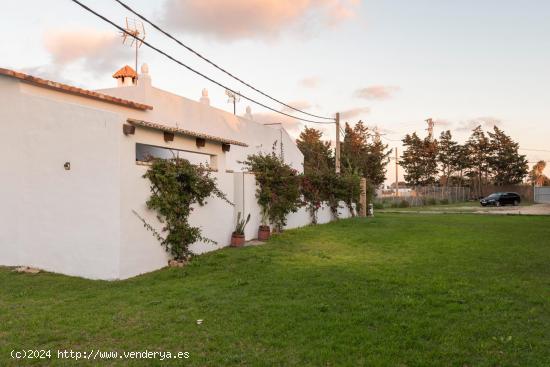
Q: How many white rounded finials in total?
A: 3